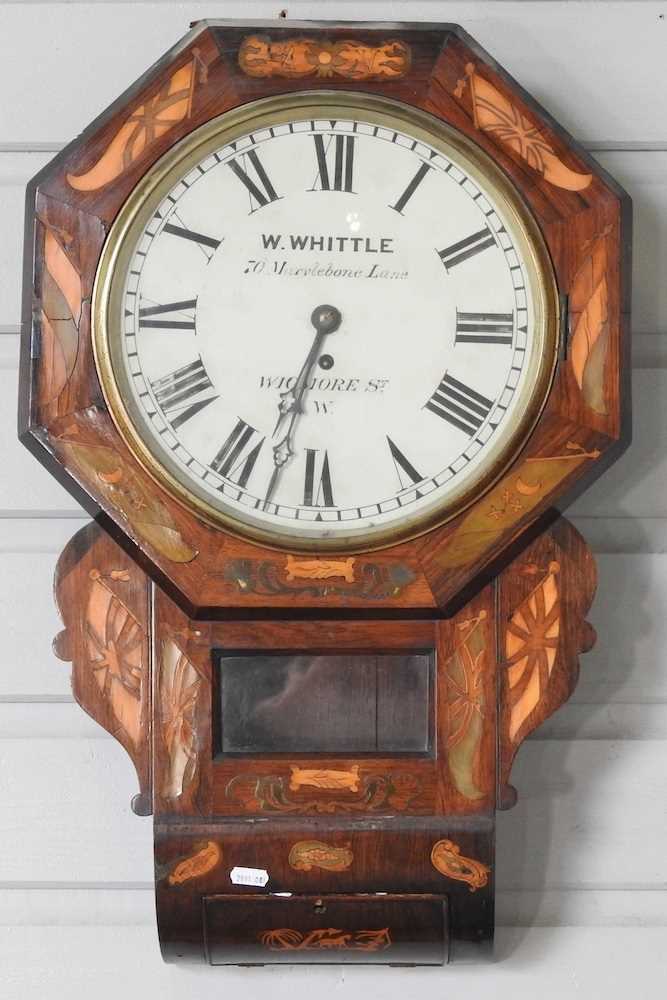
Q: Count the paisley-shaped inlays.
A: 3